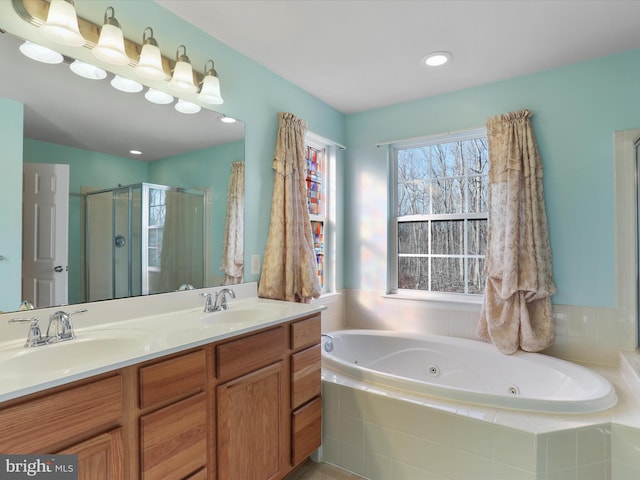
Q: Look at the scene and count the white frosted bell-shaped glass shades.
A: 5